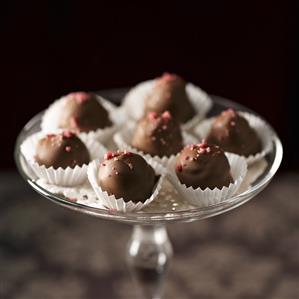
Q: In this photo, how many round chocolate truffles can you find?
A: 7